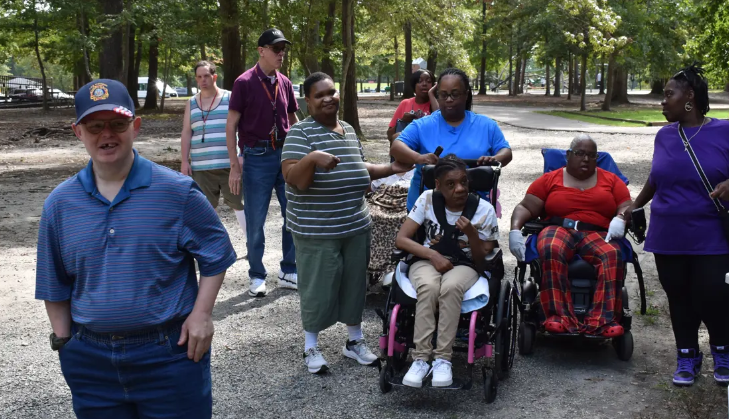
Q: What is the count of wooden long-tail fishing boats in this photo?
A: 0